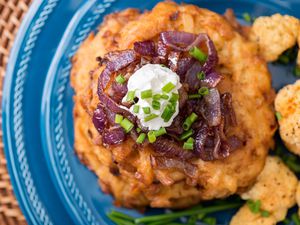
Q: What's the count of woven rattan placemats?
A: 1